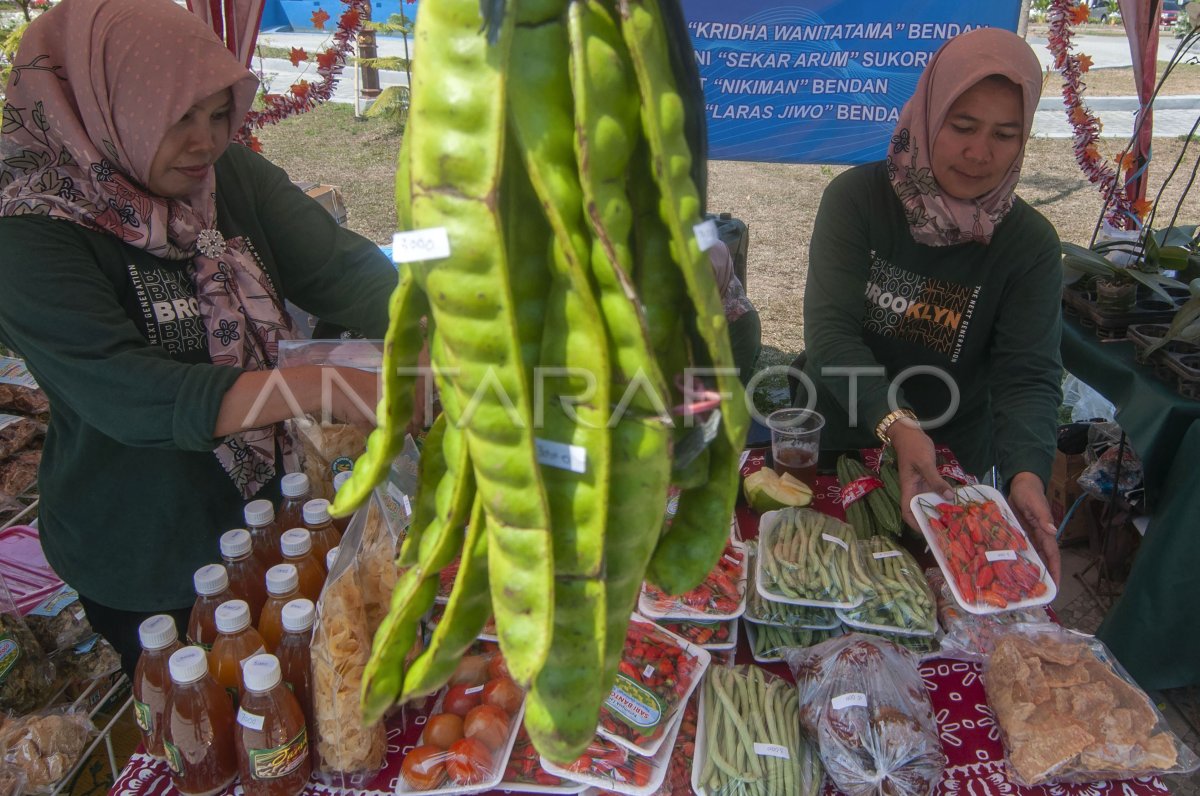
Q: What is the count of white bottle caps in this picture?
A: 14